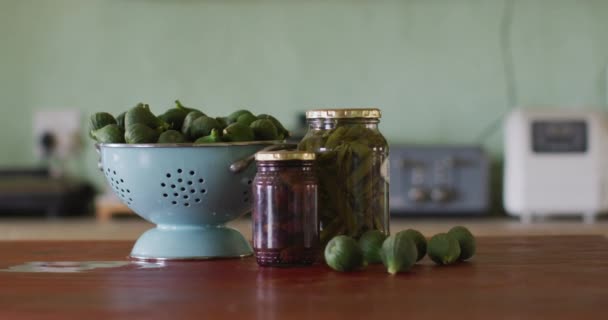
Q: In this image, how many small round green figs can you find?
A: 6